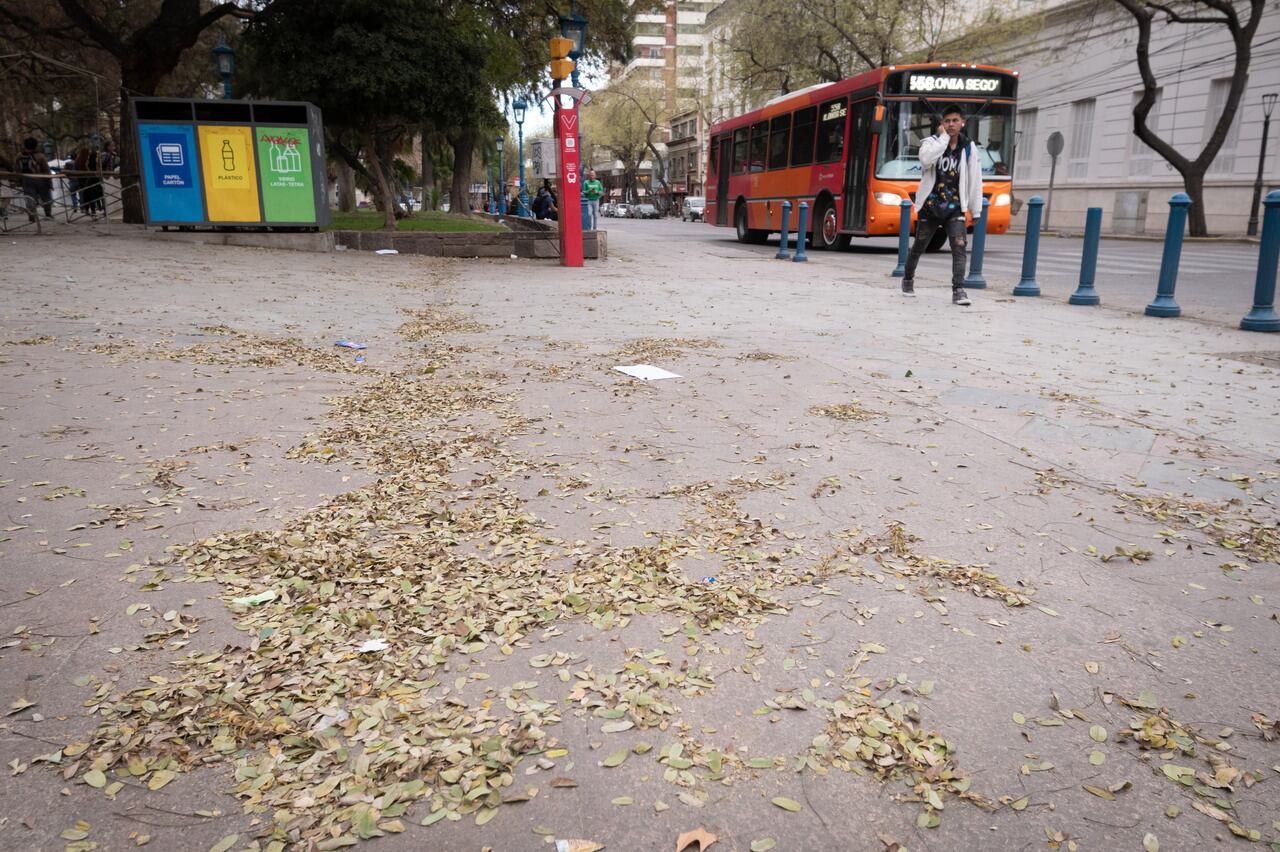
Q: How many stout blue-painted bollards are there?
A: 8